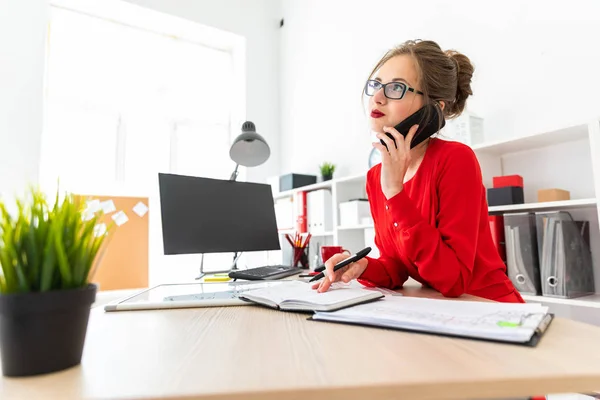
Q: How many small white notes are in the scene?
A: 6